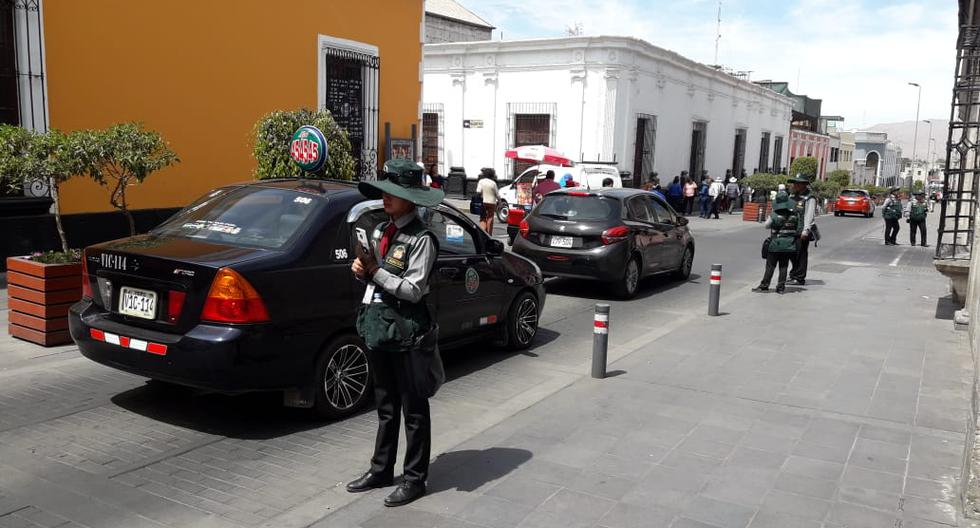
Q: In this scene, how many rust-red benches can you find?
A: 0